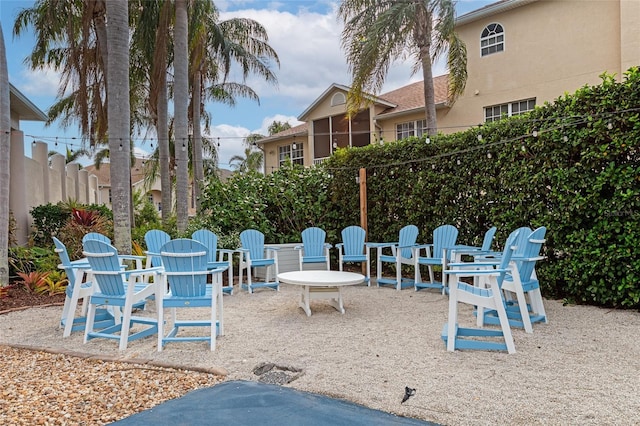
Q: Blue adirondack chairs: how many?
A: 15